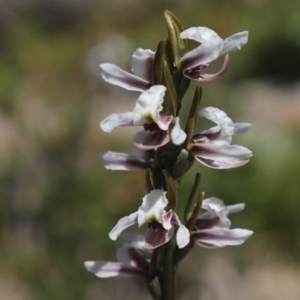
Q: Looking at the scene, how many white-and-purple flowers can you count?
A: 8